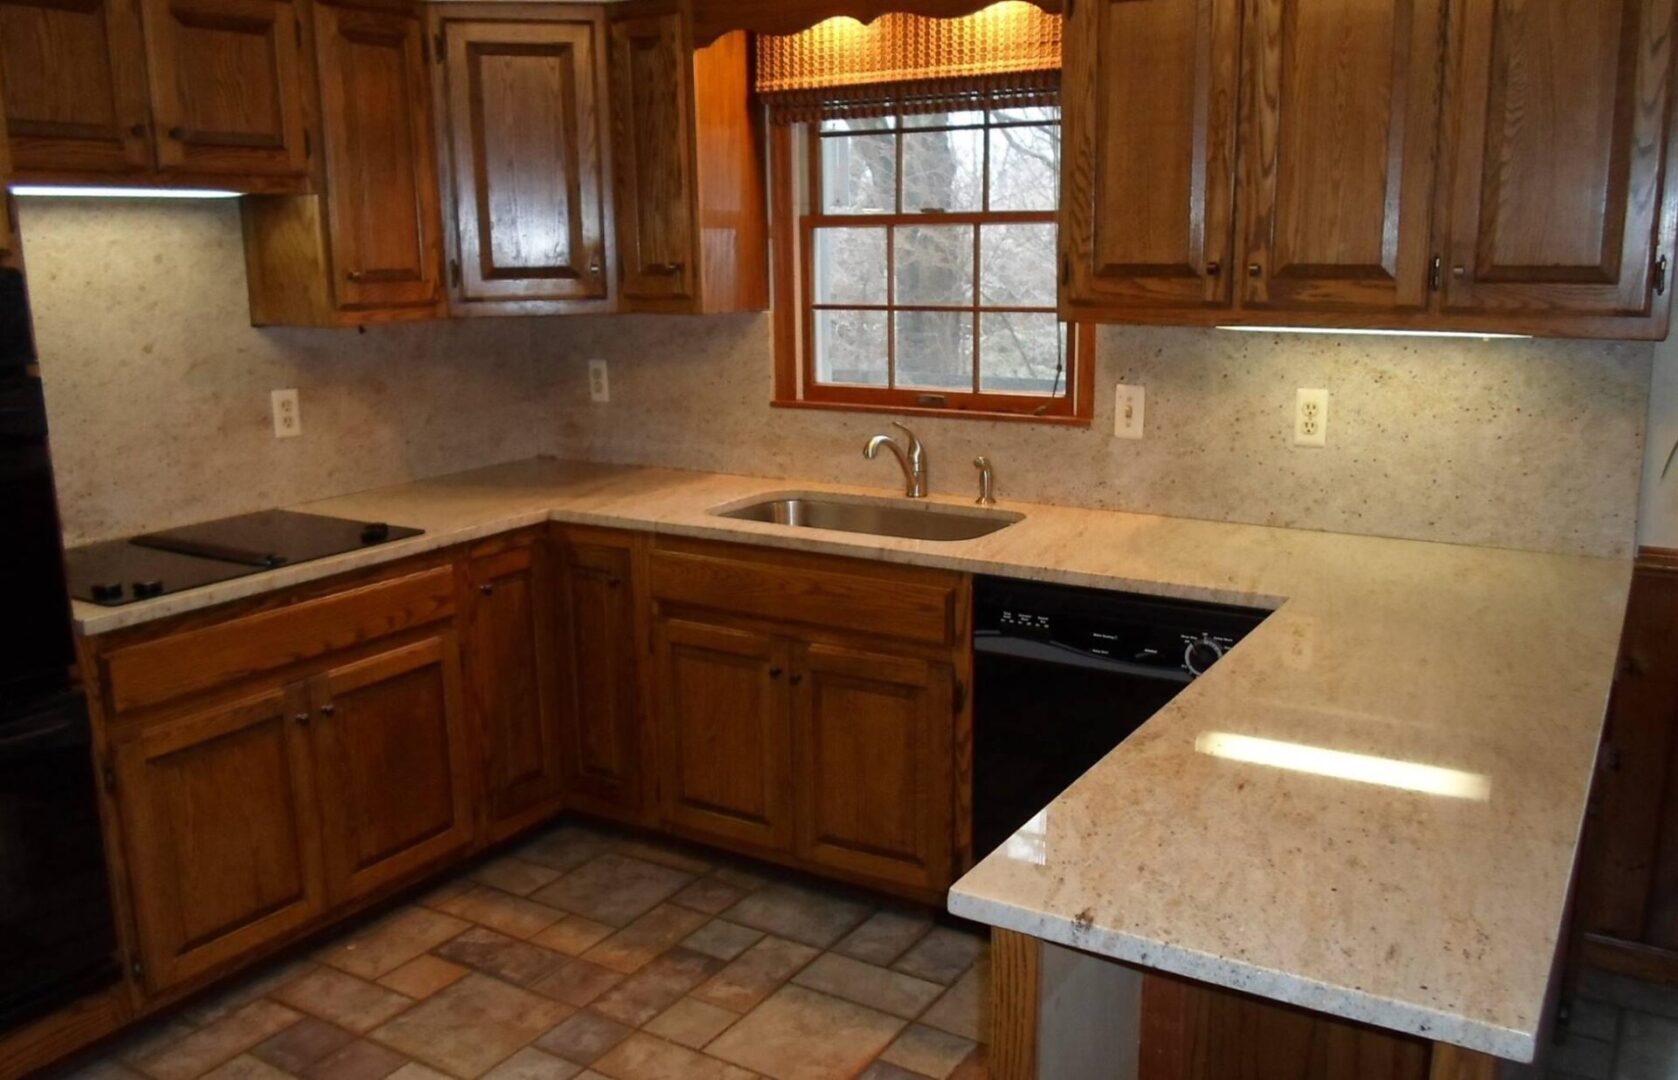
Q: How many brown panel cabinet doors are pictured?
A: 14